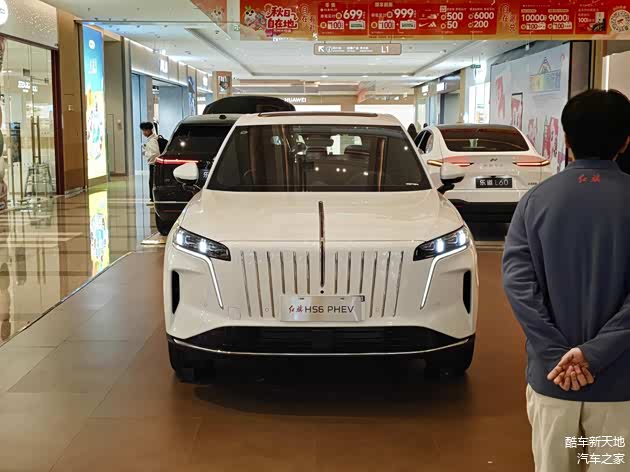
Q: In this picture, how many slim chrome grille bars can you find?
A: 12